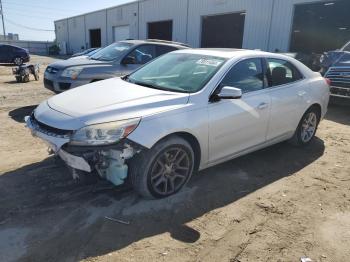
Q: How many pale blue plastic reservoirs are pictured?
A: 1